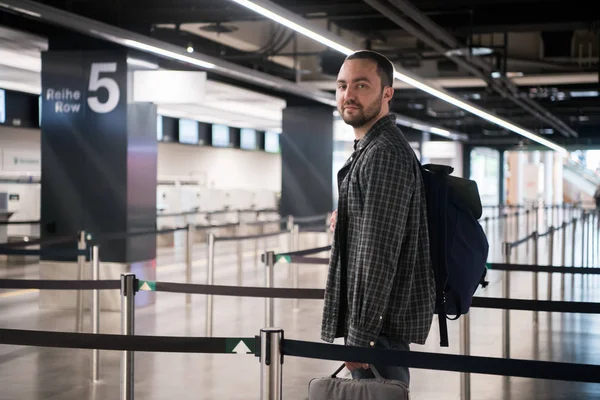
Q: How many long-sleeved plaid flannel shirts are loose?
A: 1